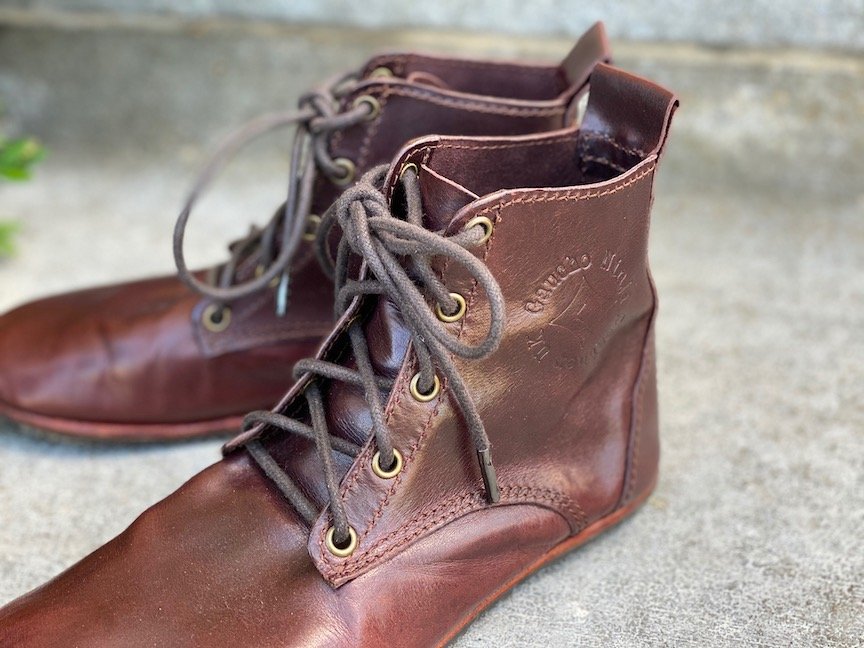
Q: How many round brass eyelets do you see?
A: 12